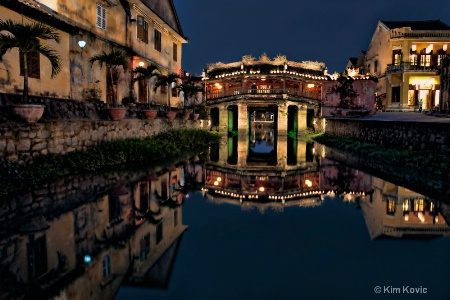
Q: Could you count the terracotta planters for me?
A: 6